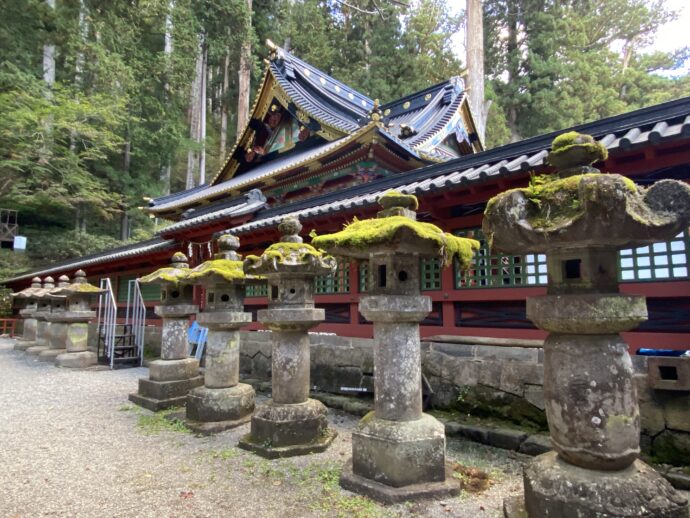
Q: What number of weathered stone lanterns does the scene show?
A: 9